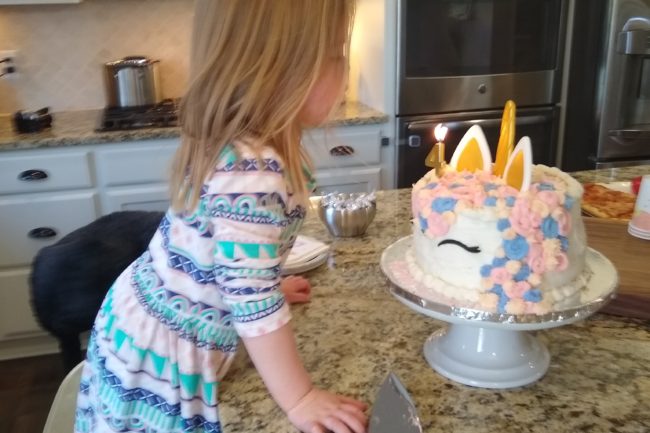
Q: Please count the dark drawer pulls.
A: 3